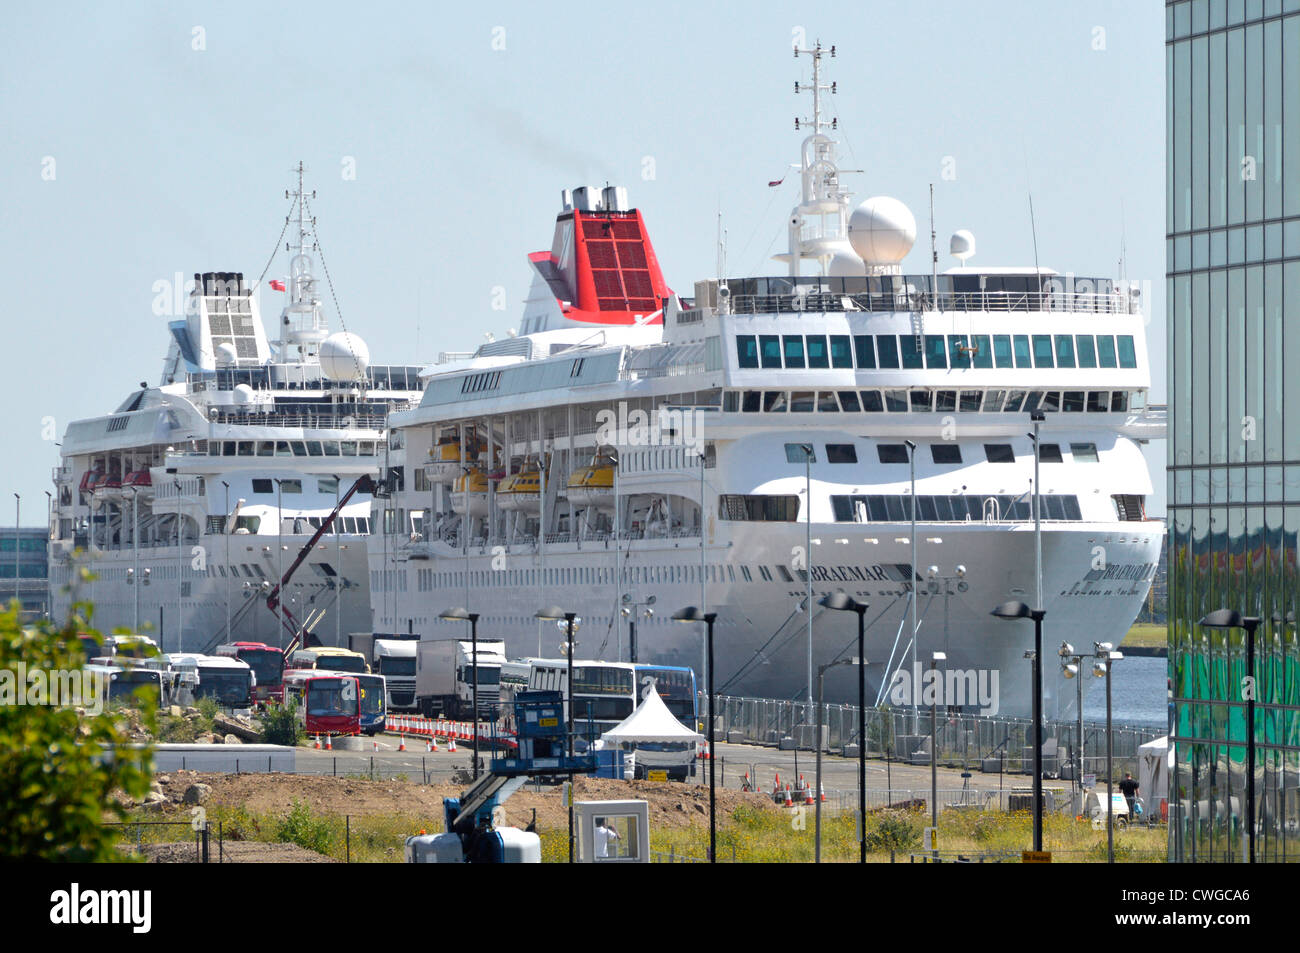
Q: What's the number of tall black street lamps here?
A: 6